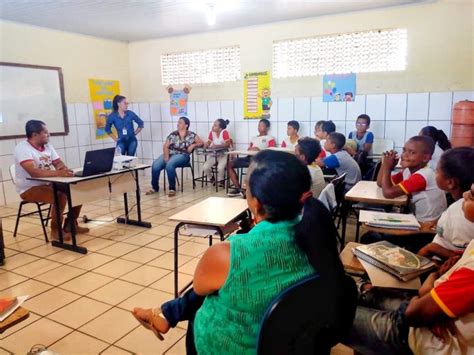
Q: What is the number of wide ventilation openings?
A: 2